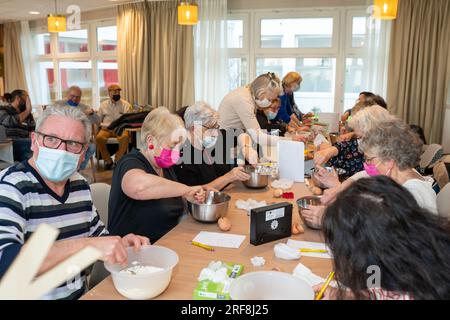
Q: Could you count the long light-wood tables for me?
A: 1